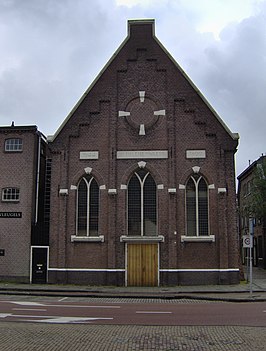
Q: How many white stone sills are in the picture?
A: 3